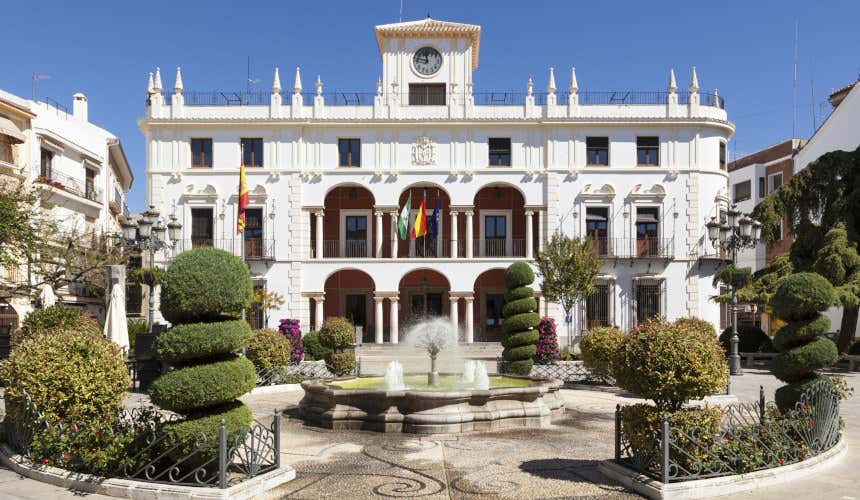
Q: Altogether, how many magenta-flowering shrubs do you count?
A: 2